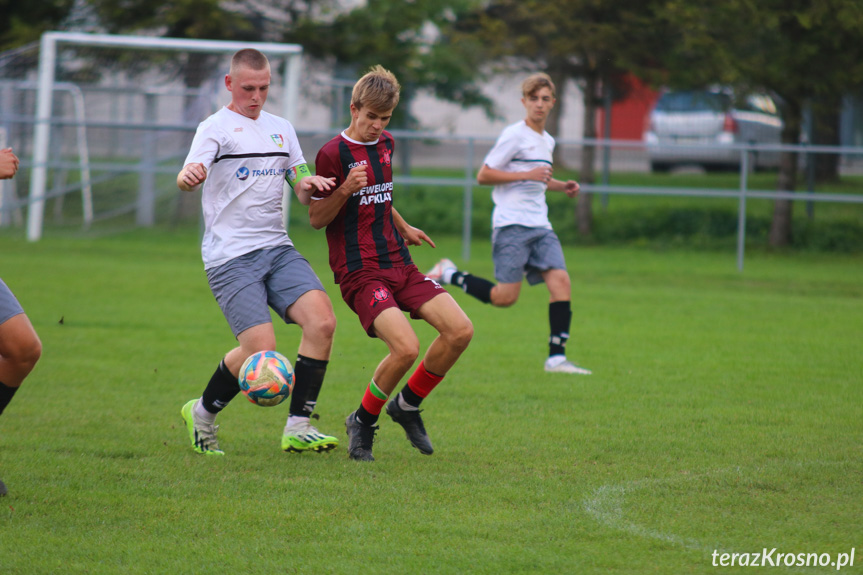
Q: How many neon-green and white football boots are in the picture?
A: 2